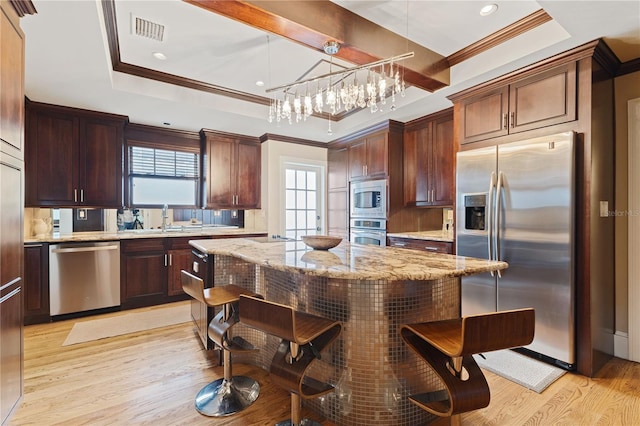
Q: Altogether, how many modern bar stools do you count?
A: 3